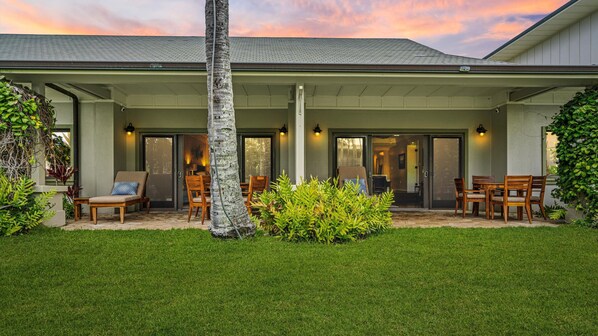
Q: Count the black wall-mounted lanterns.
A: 4